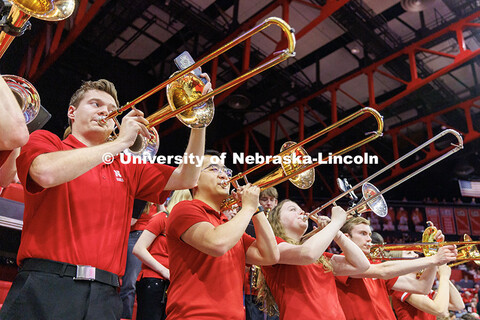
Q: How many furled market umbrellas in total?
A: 0